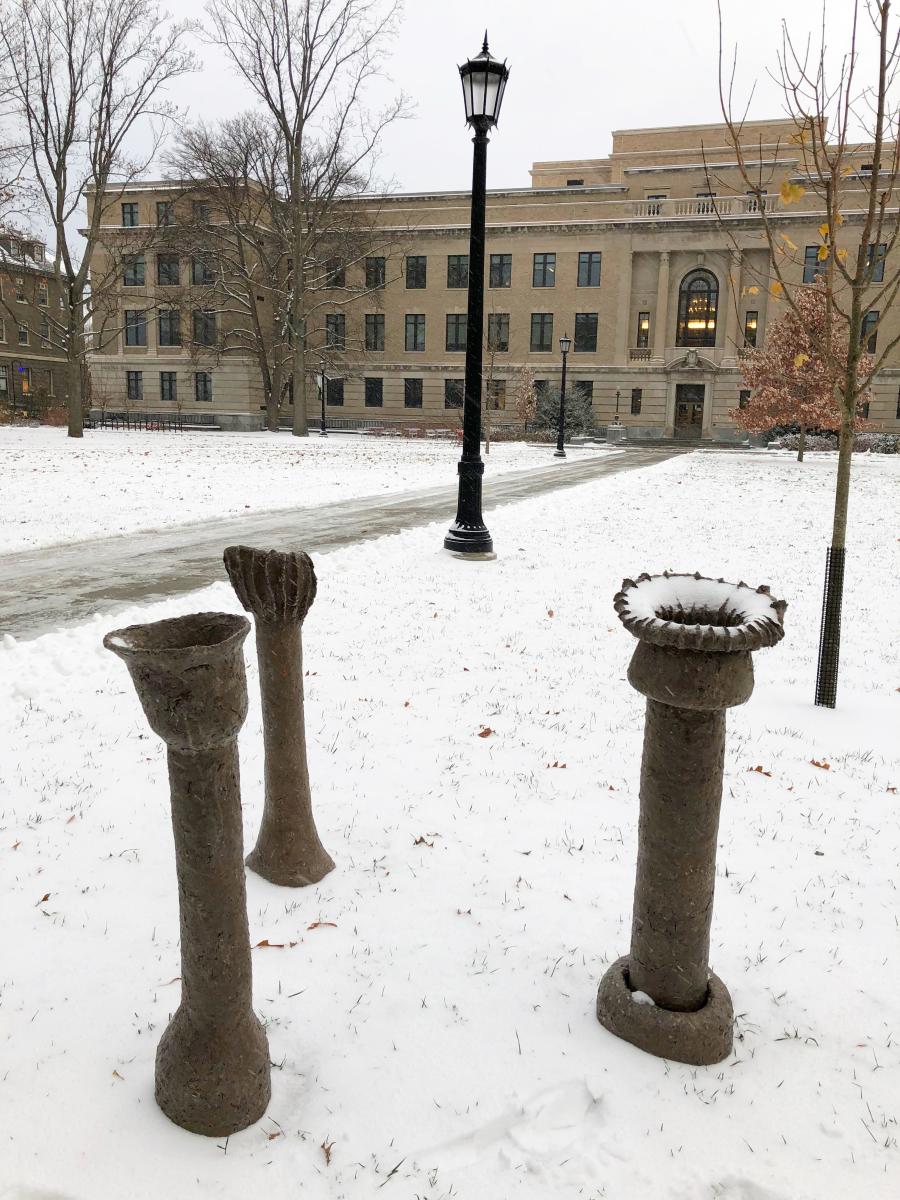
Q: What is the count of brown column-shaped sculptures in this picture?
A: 3